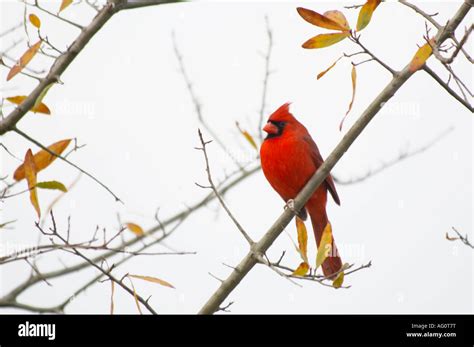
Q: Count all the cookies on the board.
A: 0